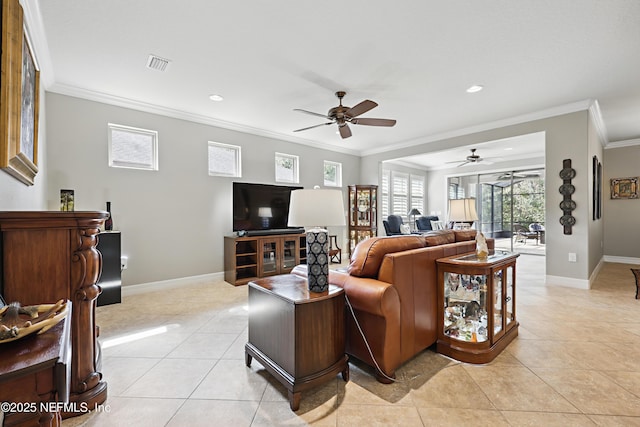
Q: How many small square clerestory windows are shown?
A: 4